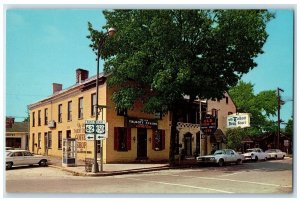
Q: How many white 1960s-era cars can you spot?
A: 4